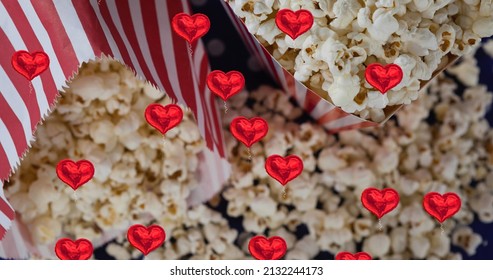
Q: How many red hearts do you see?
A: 15